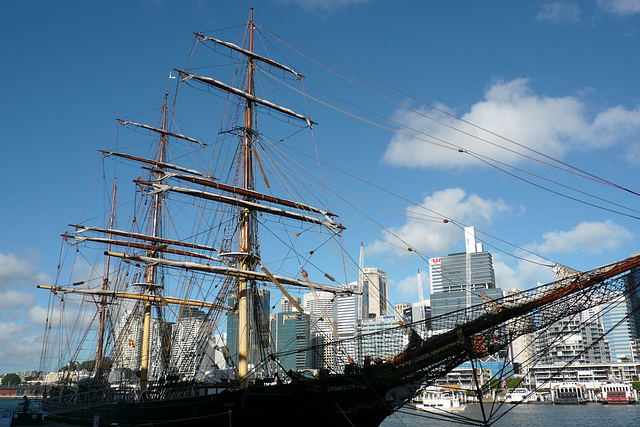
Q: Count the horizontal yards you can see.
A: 10